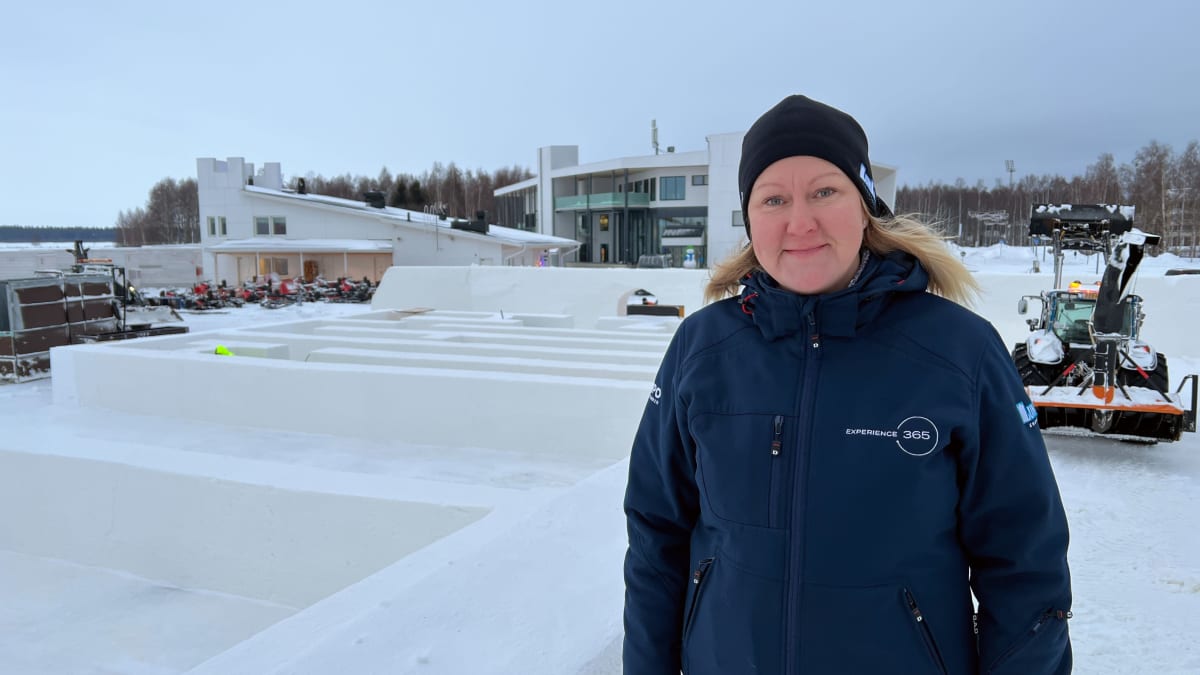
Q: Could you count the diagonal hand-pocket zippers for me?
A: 2